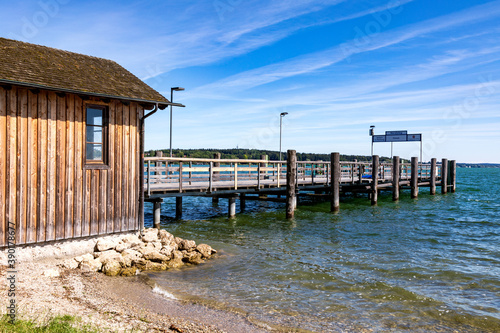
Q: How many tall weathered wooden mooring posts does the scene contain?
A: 8